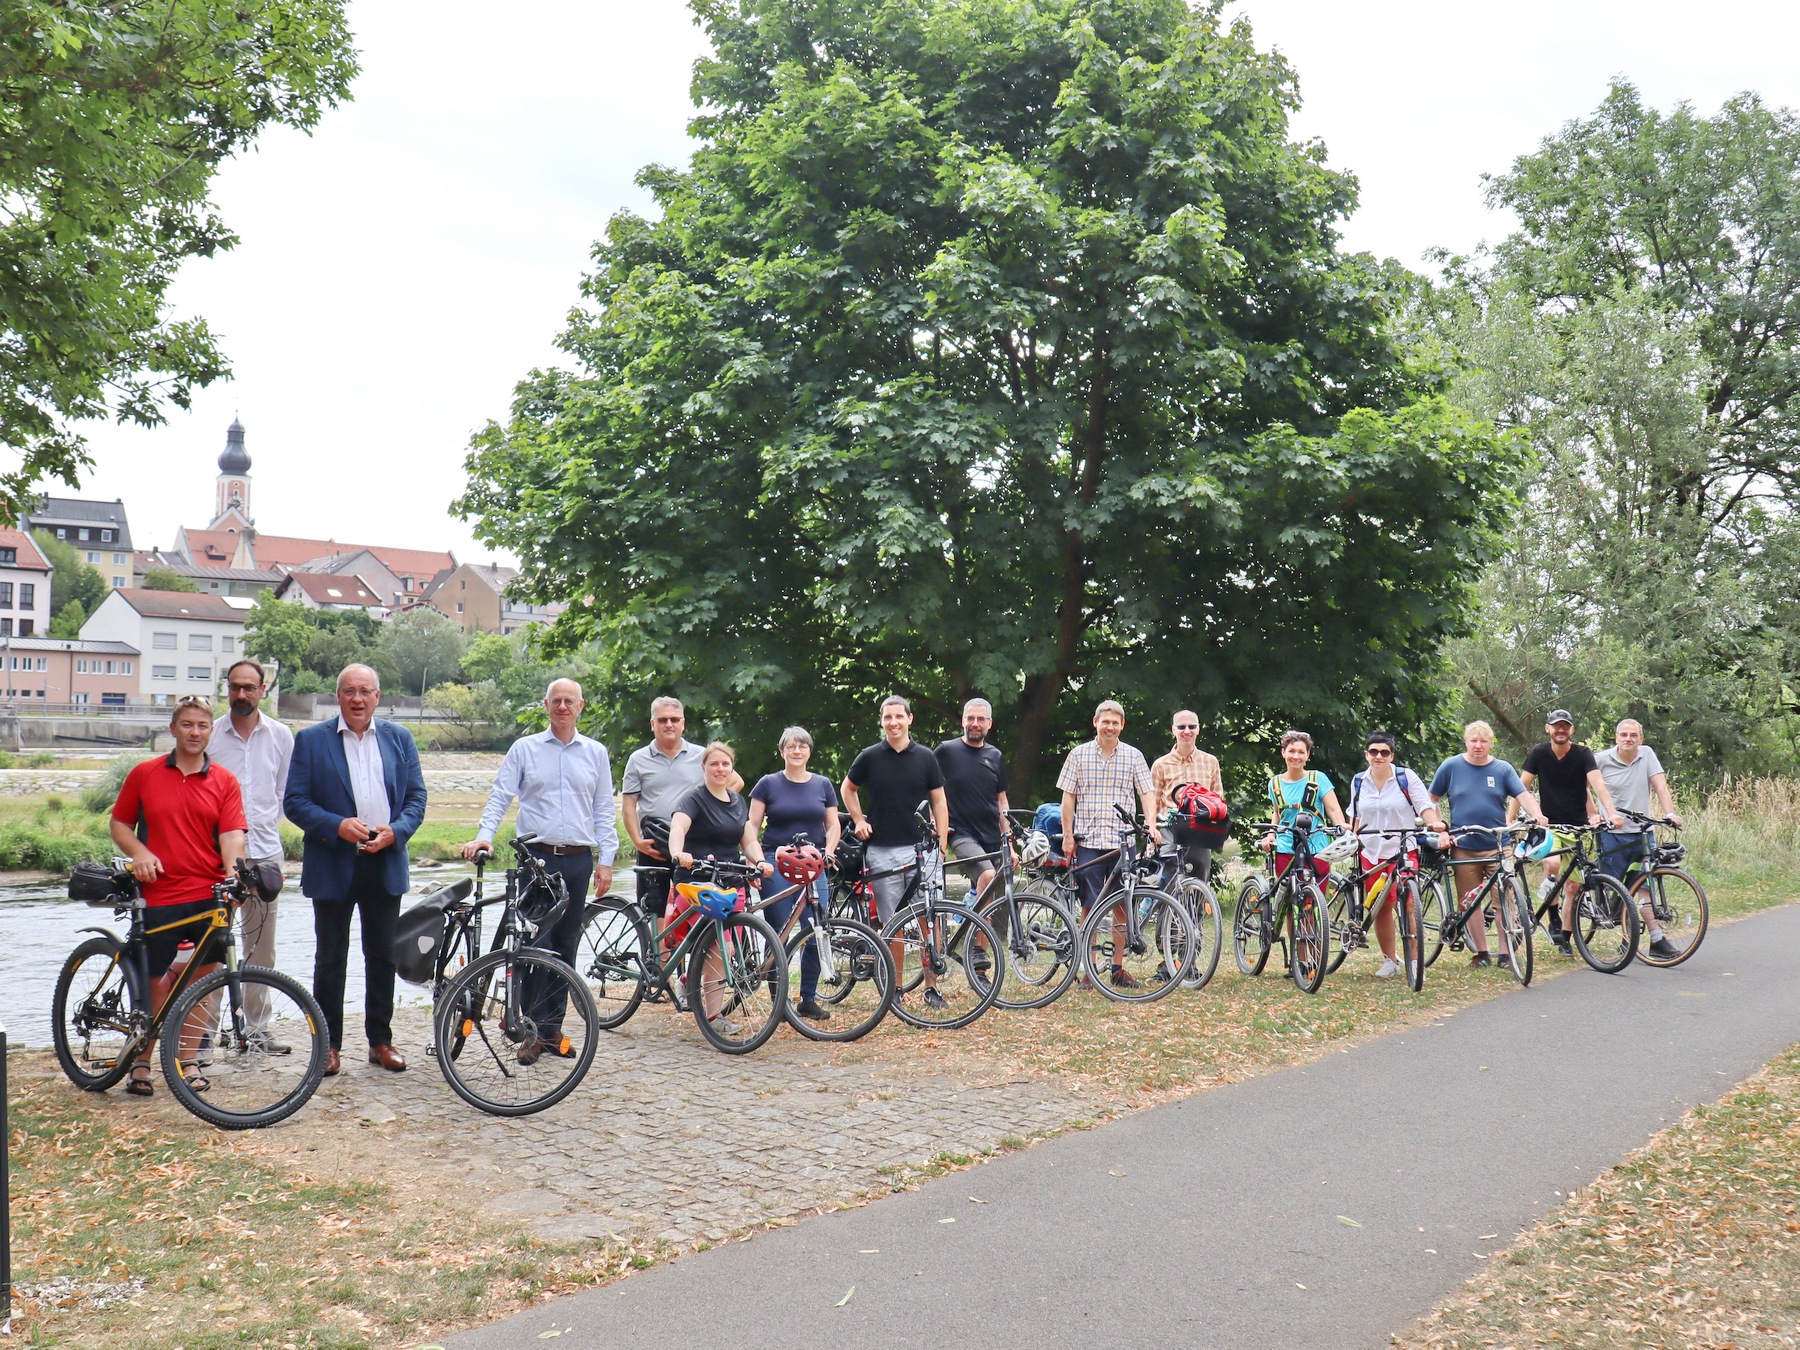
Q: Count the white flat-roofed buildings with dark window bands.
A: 0